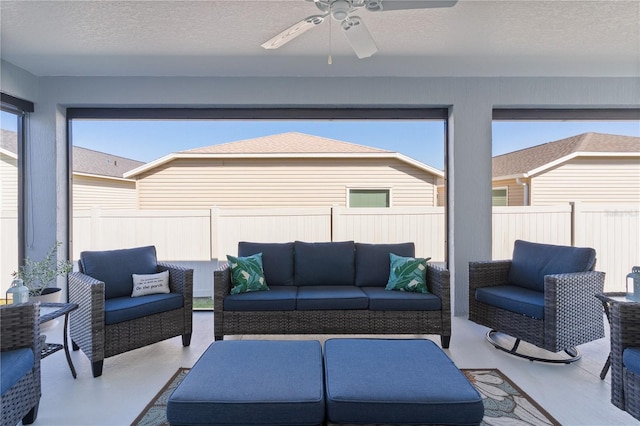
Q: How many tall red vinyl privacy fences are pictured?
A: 0